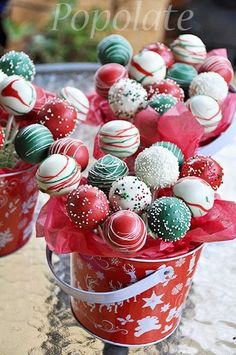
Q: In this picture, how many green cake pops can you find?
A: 8